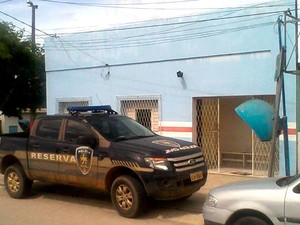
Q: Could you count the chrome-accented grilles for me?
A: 1